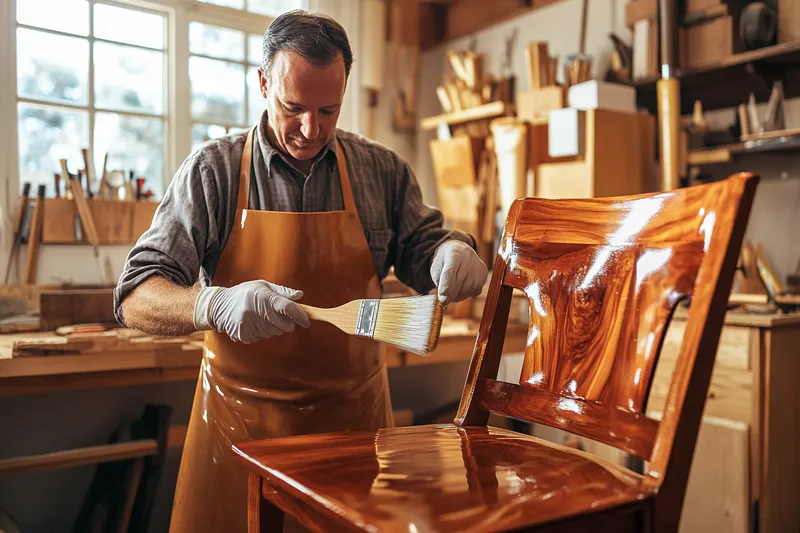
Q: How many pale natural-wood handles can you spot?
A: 1